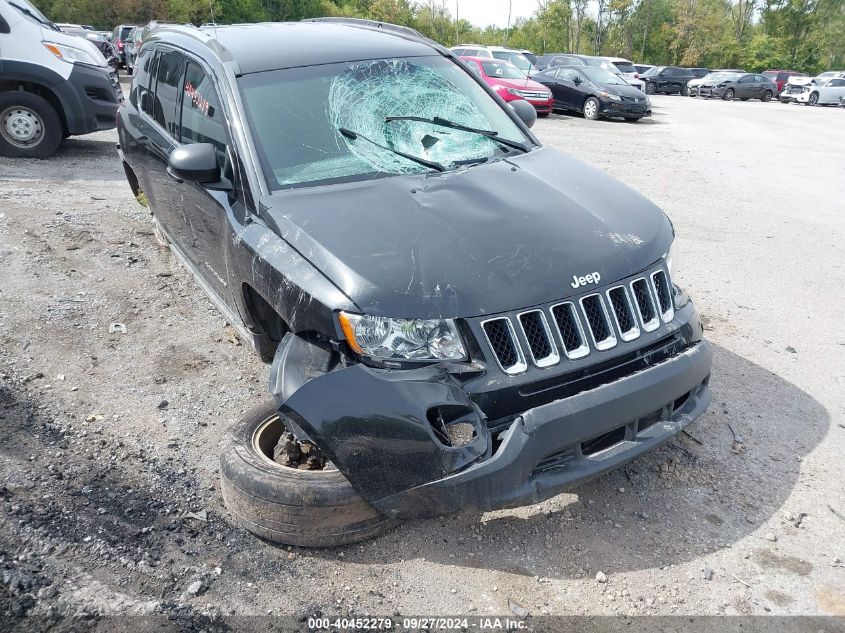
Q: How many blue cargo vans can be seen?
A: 0